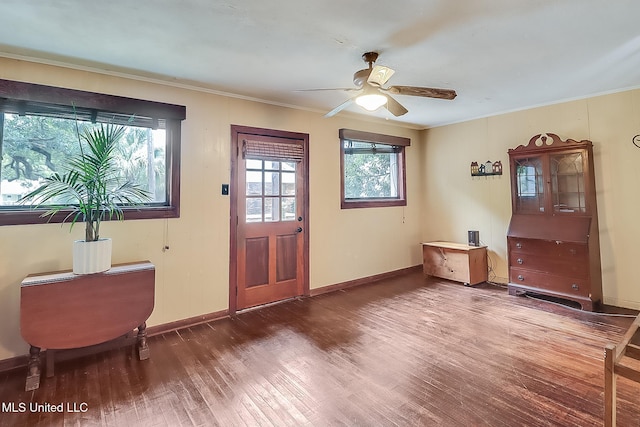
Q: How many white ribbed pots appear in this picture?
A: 1